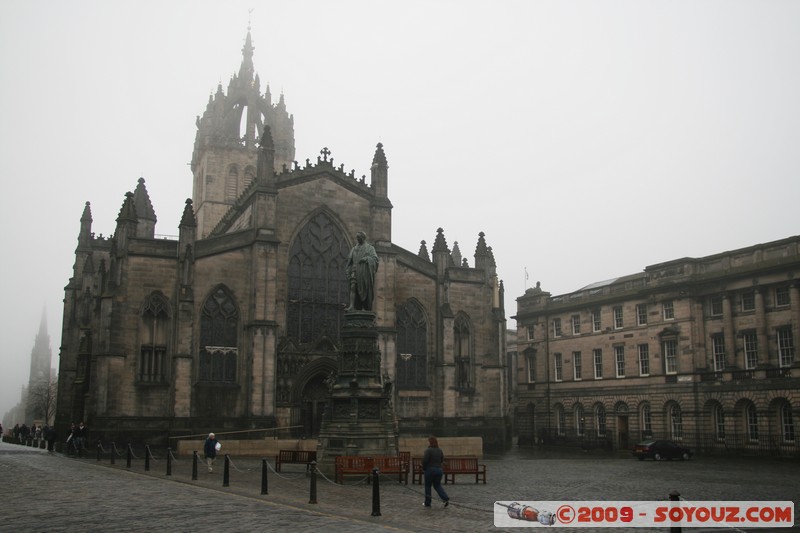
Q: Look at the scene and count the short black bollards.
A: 11